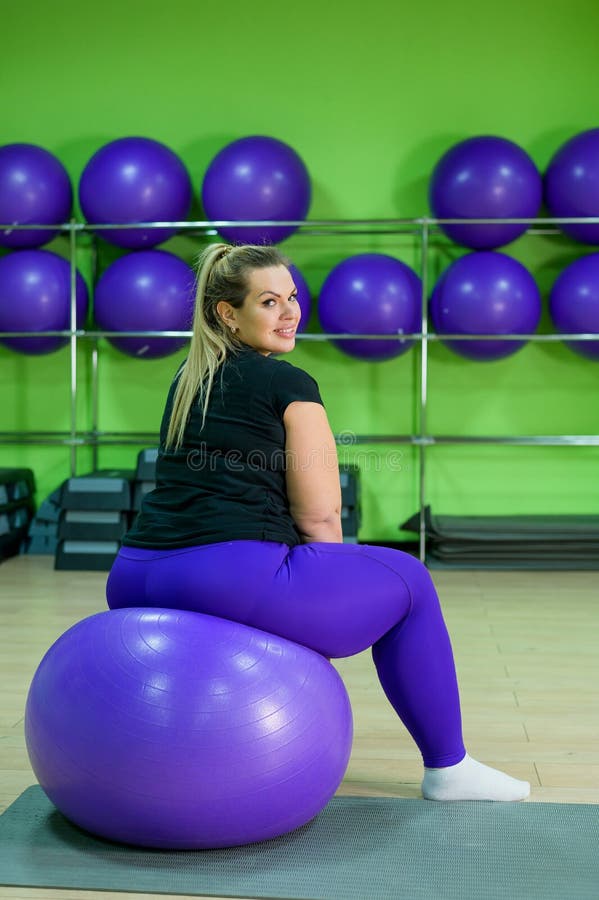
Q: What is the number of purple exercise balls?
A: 12